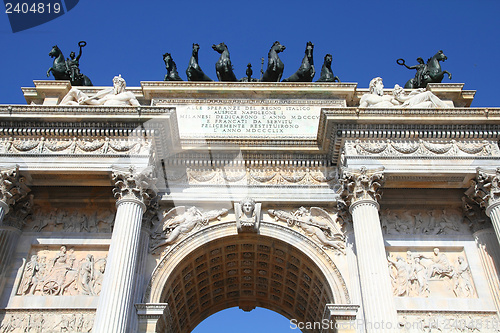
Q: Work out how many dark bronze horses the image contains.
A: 8